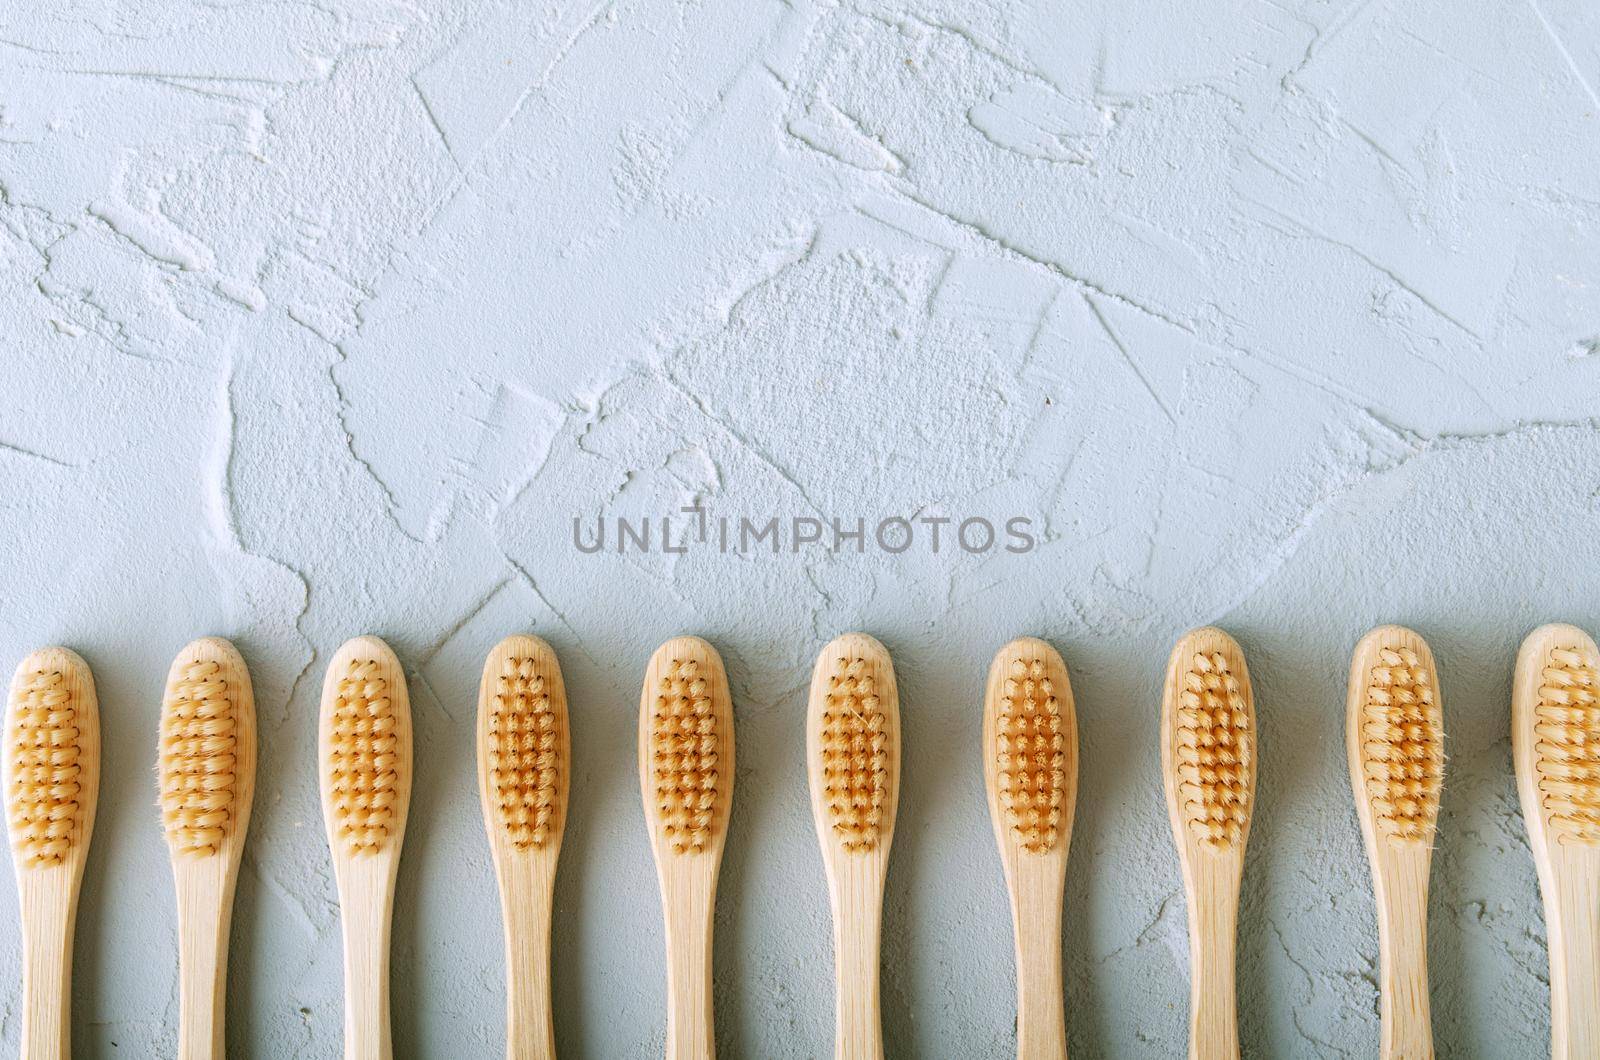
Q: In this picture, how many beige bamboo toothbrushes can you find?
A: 10